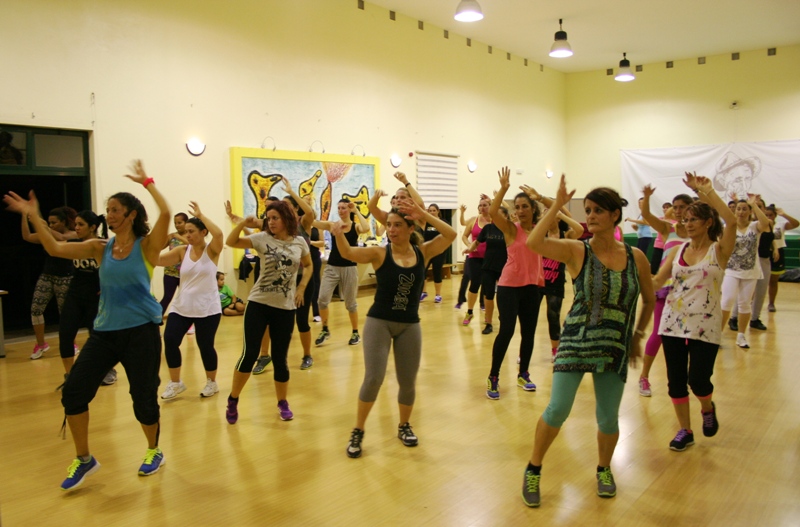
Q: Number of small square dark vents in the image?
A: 15